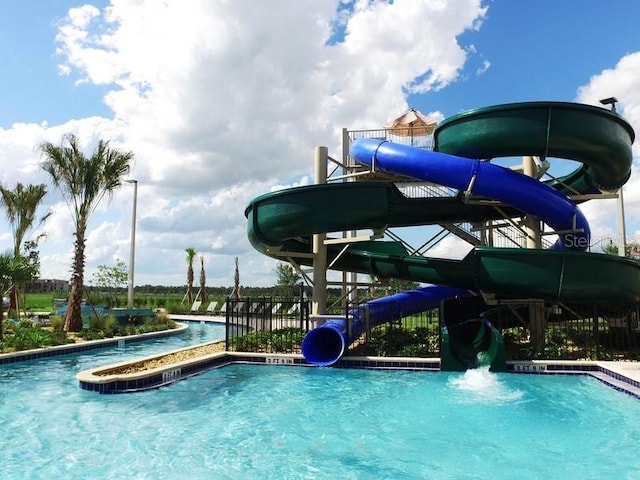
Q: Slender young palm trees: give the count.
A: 3